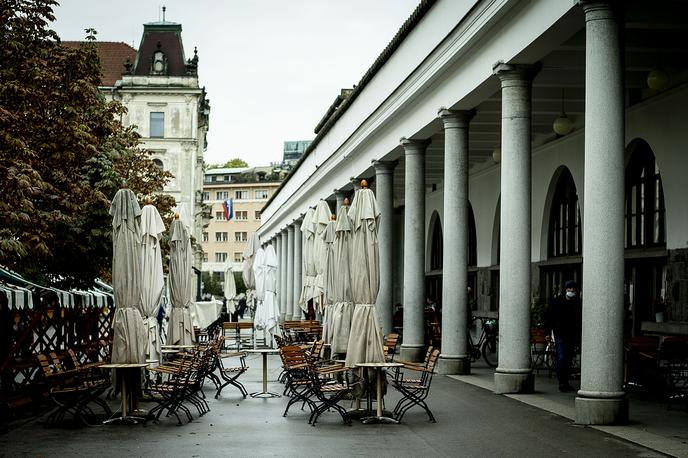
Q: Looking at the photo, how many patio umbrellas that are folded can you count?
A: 13